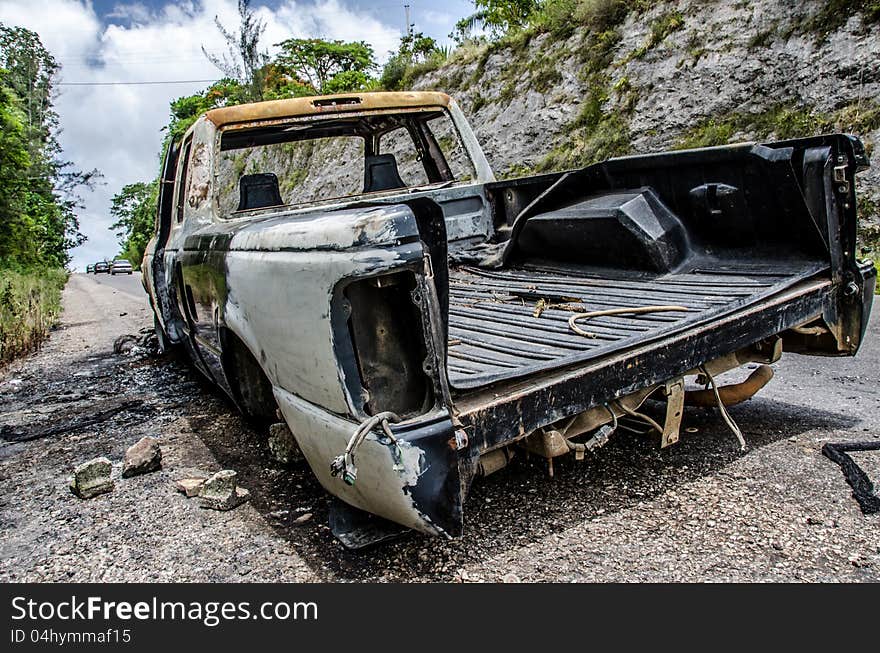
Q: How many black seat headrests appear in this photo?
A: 2